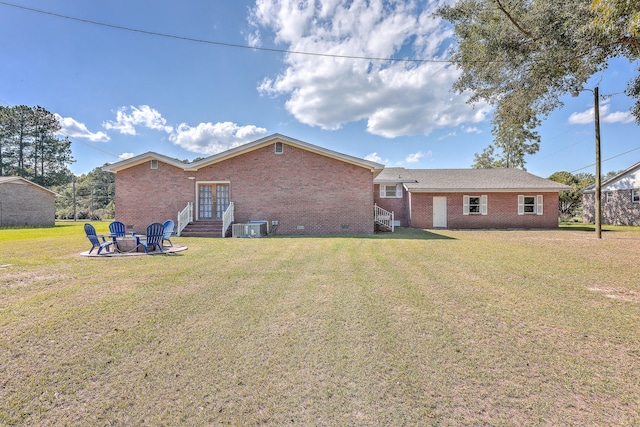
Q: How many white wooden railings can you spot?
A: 3